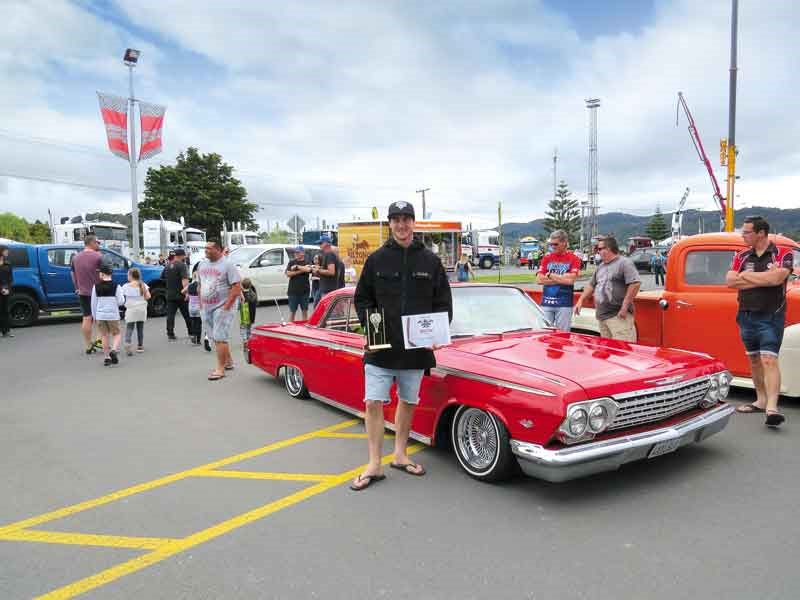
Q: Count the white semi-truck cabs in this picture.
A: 4